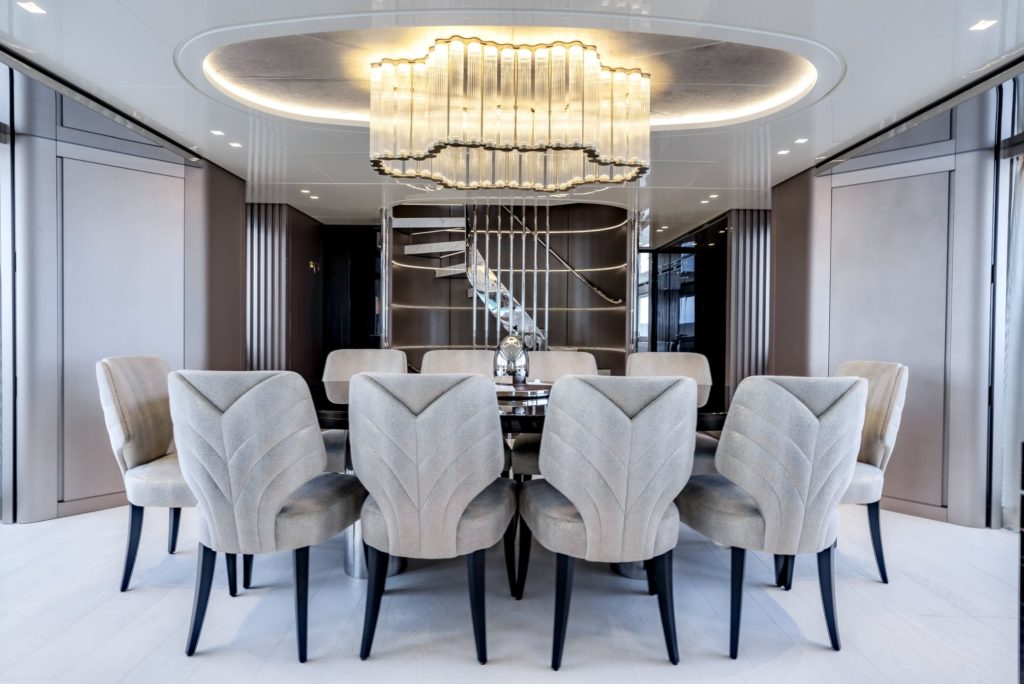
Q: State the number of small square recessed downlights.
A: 12